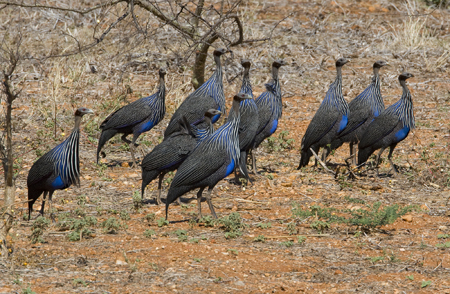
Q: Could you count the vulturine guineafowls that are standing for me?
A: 10